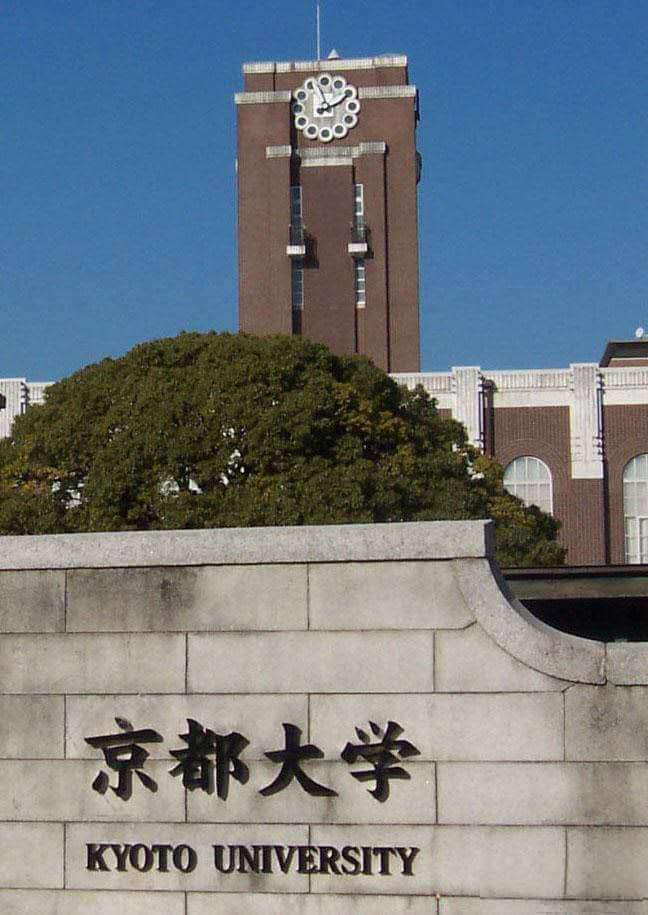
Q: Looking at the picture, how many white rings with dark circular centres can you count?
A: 12